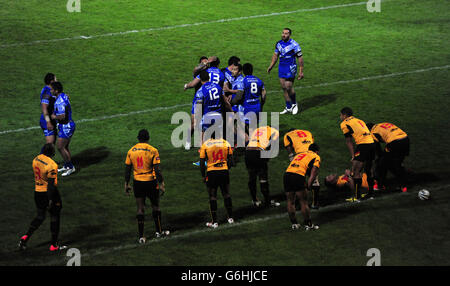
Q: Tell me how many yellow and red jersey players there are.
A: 9